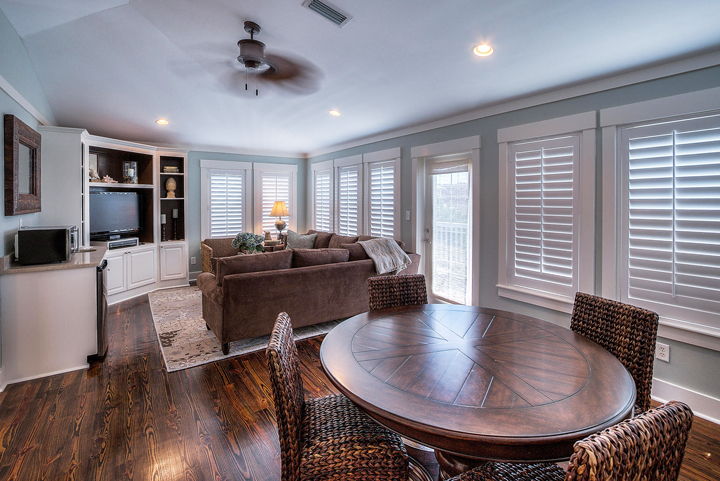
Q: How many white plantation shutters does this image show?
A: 7